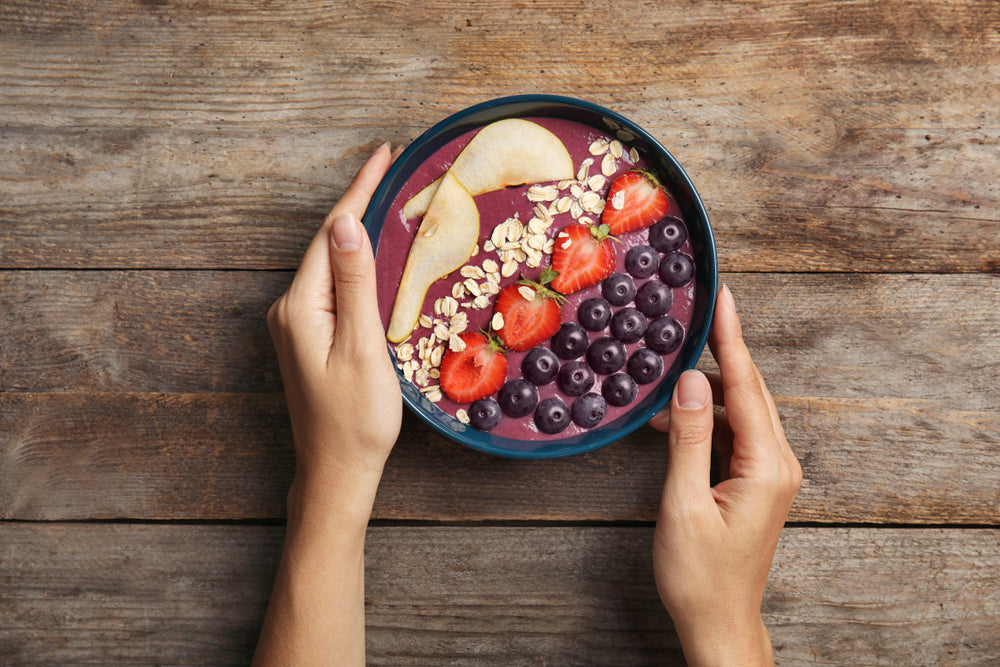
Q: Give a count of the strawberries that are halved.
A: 4